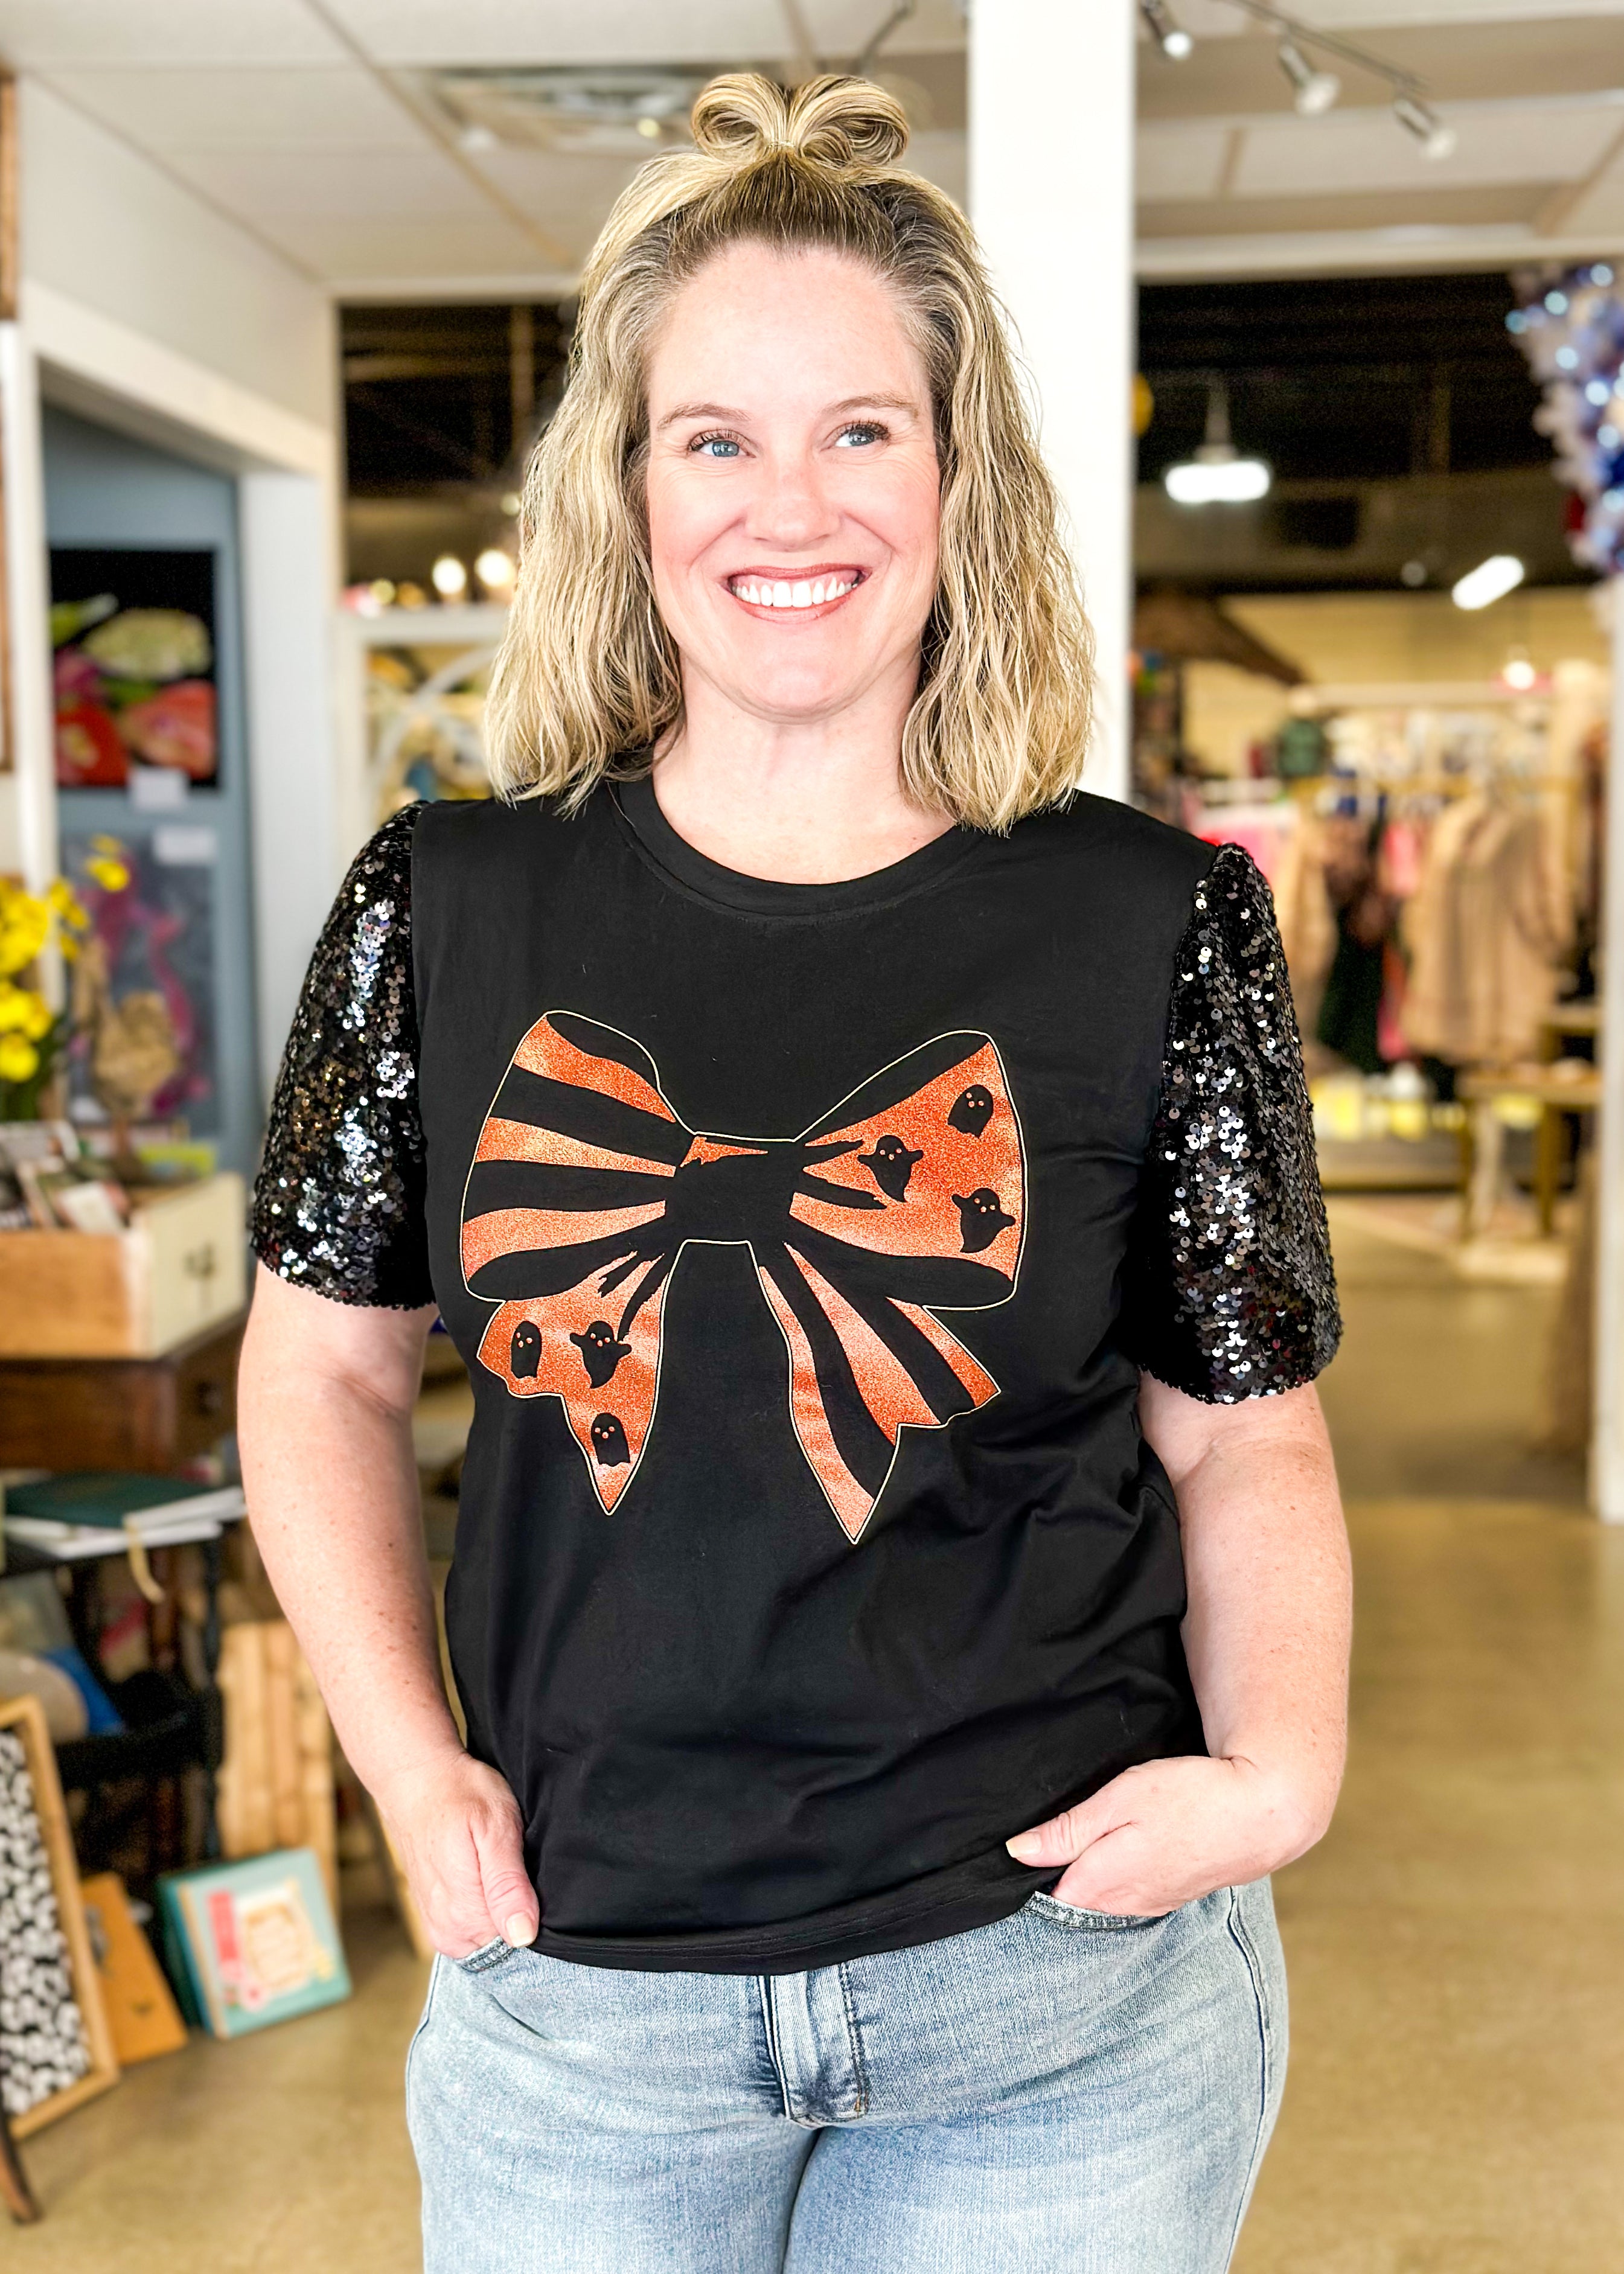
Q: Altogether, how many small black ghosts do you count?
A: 6